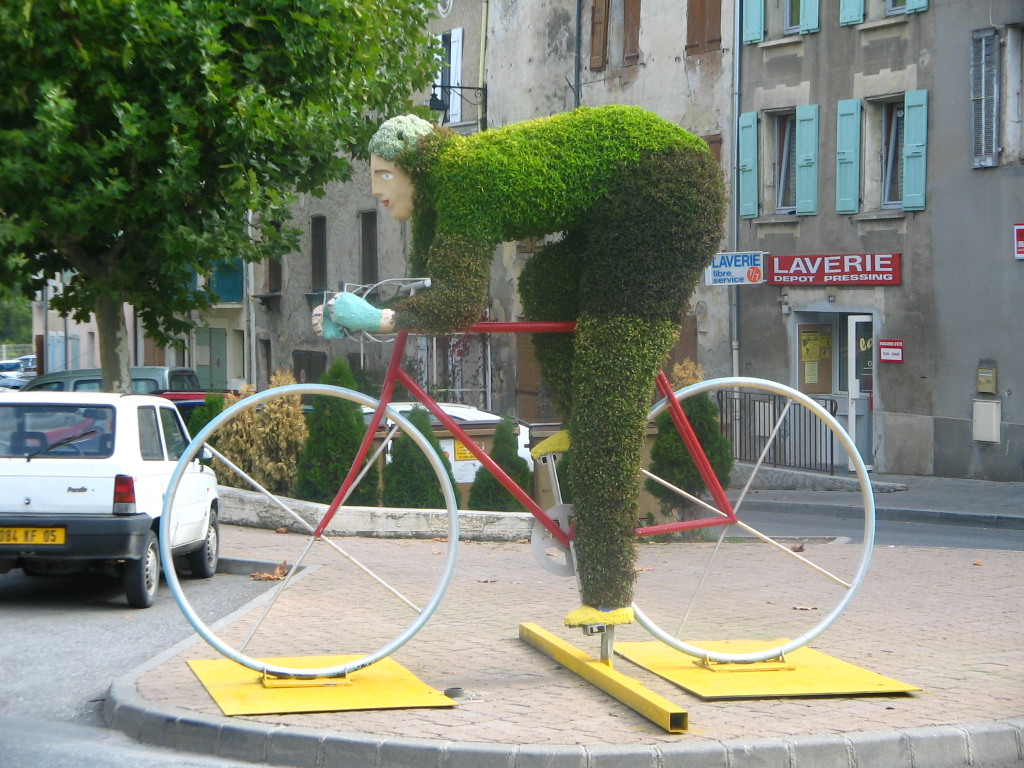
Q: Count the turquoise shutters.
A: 8